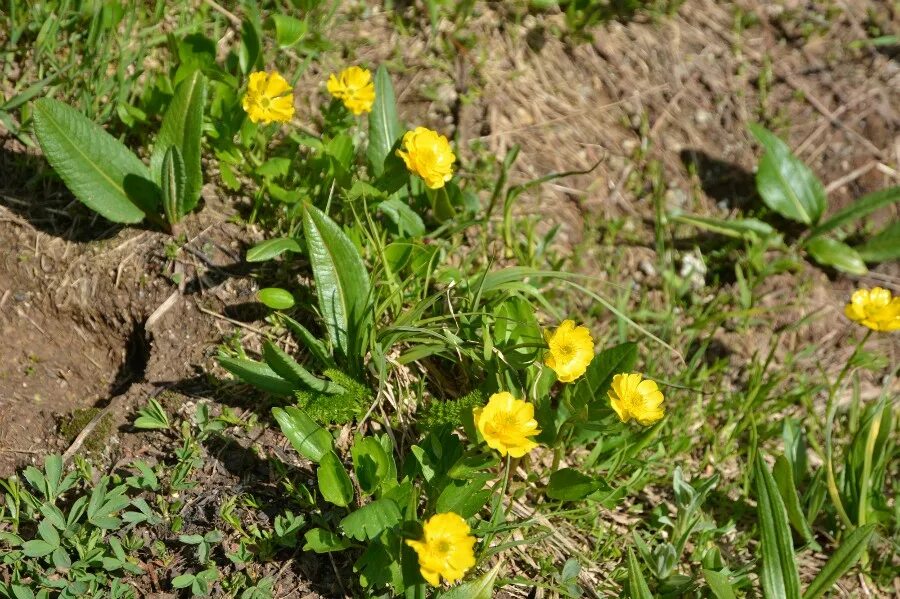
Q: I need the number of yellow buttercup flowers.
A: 8